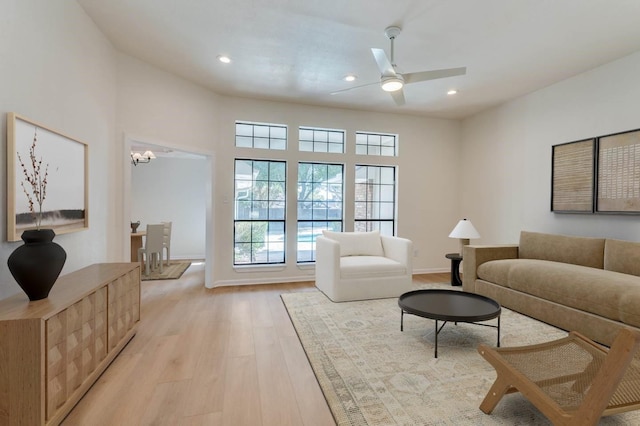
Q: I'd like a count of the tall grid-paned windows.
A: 3